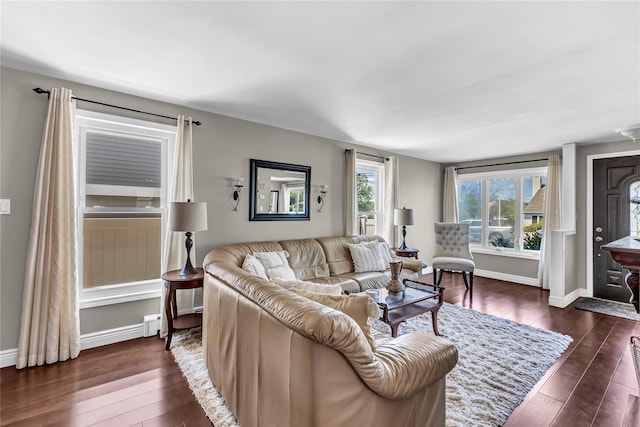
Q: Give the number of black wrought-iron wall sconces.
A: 2